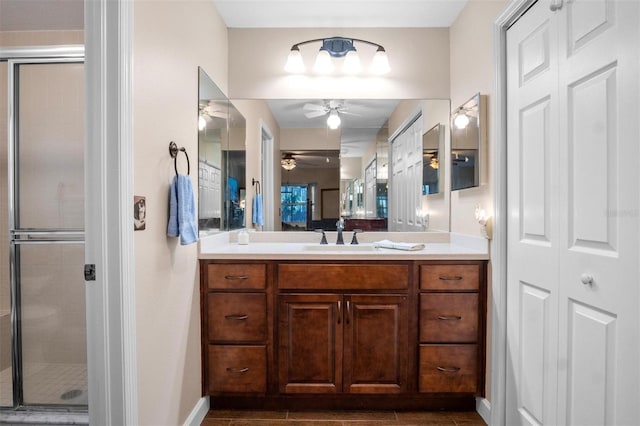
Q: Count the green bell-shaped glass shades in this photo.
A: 0